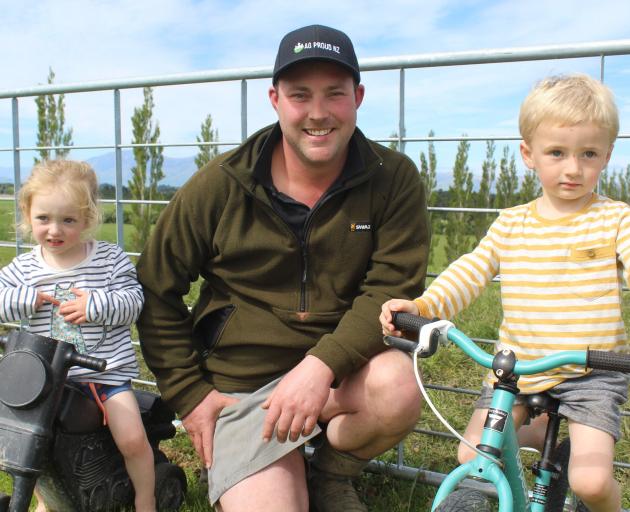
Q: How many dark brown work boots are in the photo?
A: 1